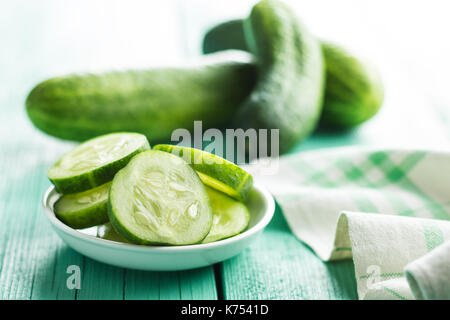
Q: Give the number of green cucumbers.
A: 3